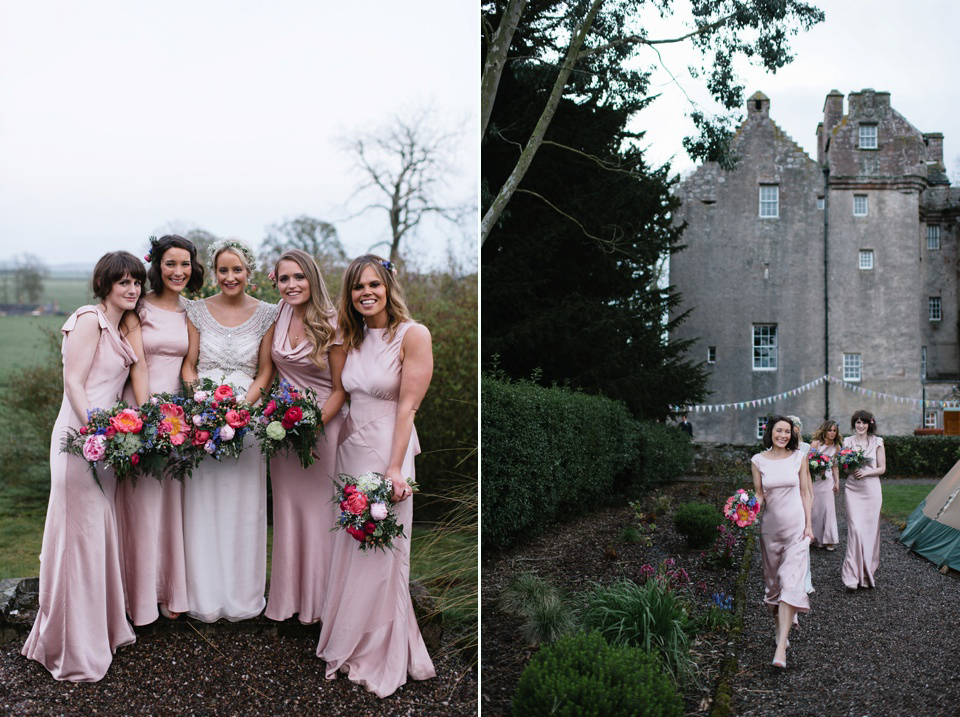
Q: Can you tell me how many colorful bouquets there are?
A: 8